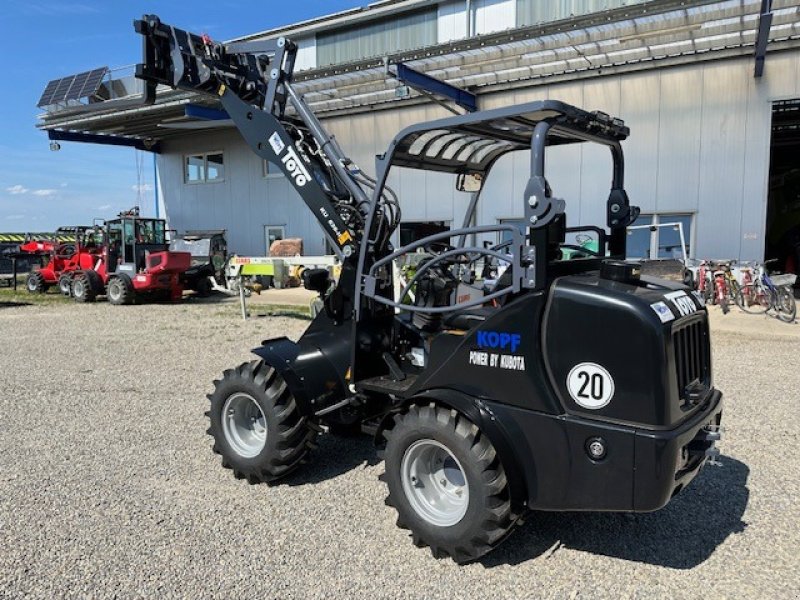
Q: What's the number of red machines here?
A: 2